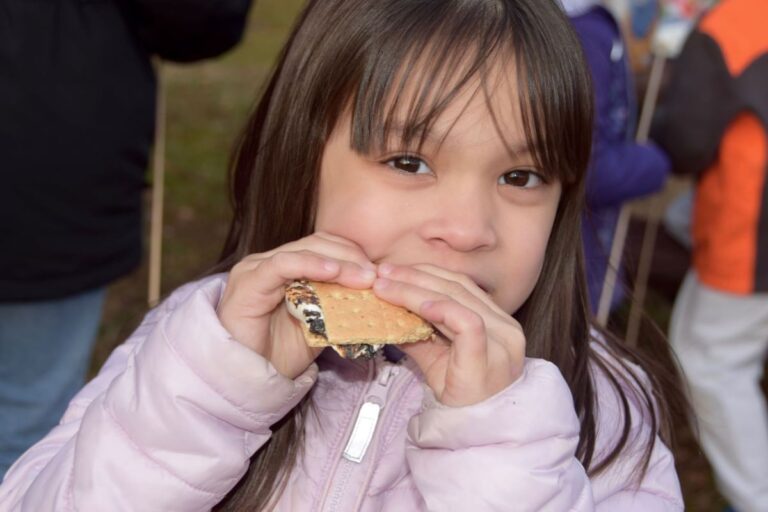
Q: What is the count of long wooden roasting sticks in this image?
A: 3